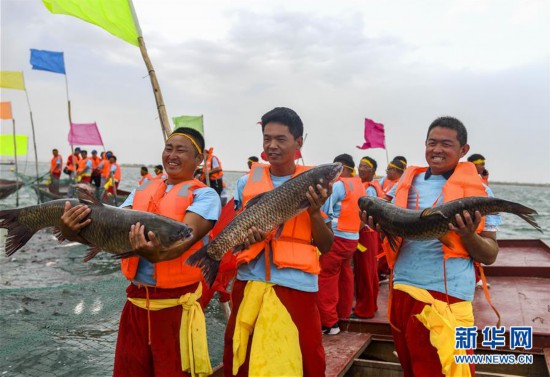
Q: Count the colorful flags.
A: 8